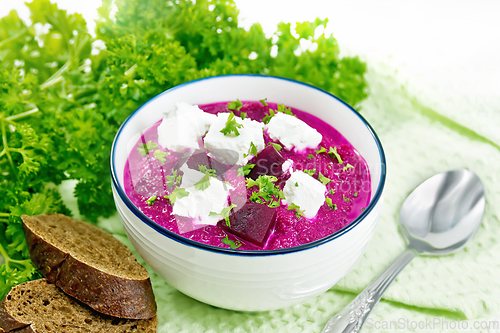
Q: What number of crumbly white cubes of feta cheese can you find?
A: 5